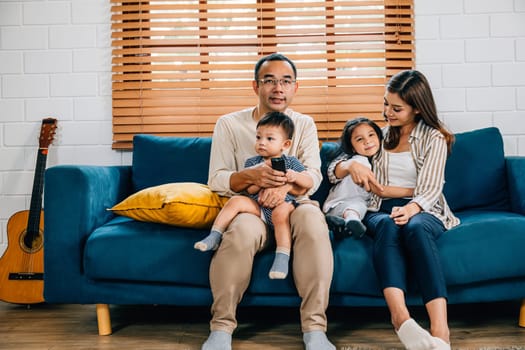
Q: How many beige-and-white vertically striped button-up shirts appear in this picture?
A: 1